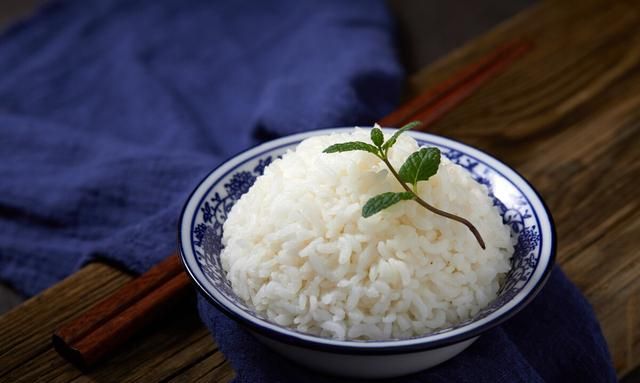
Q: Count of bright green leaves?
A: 5